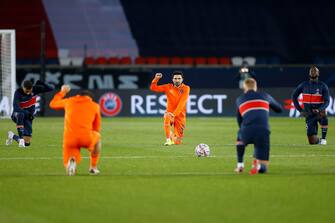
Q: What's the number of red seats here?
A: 12